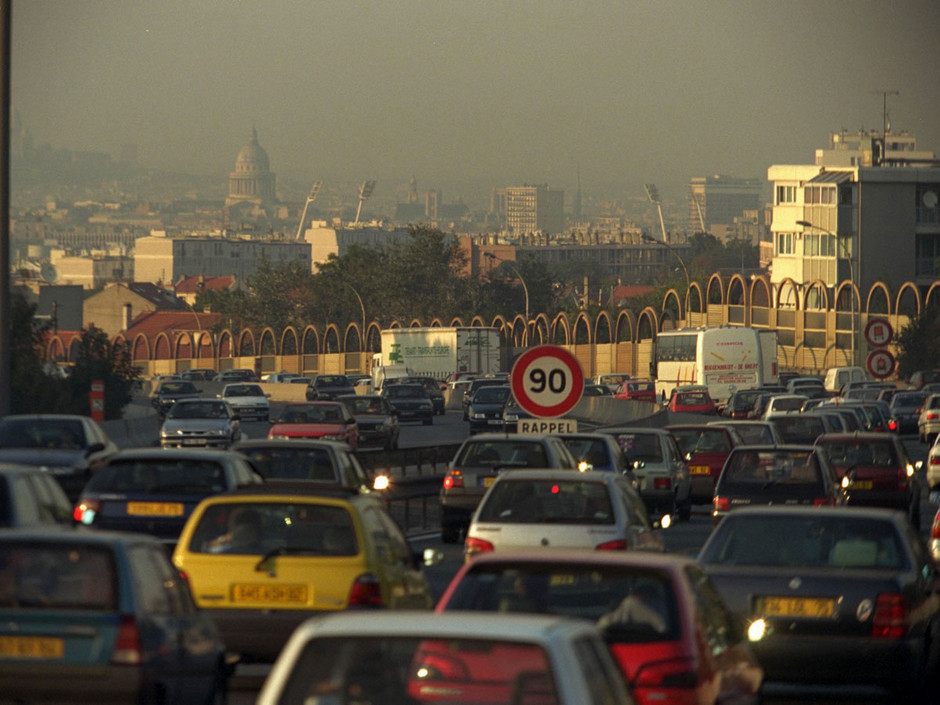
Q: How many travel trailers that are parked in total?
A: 0